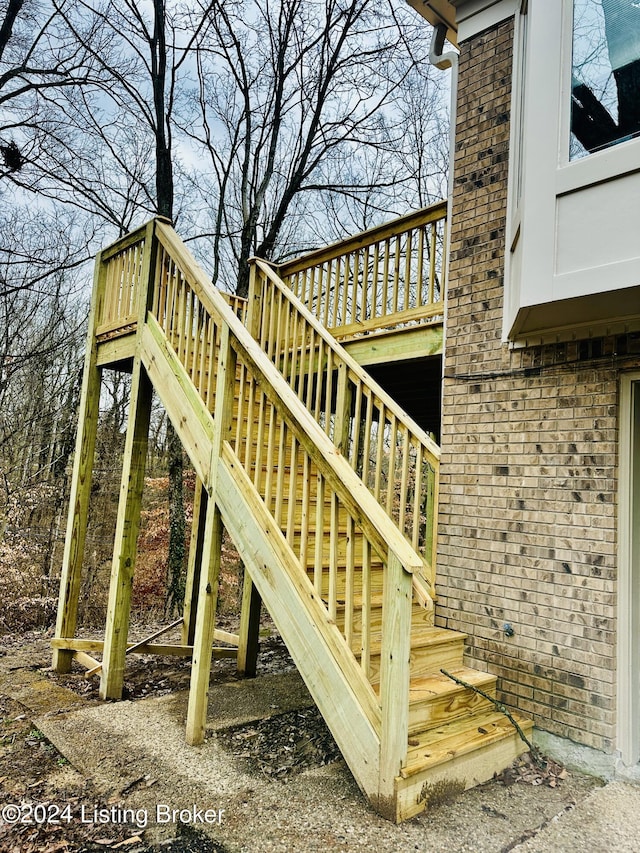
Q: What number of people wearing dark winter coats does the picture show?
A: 0